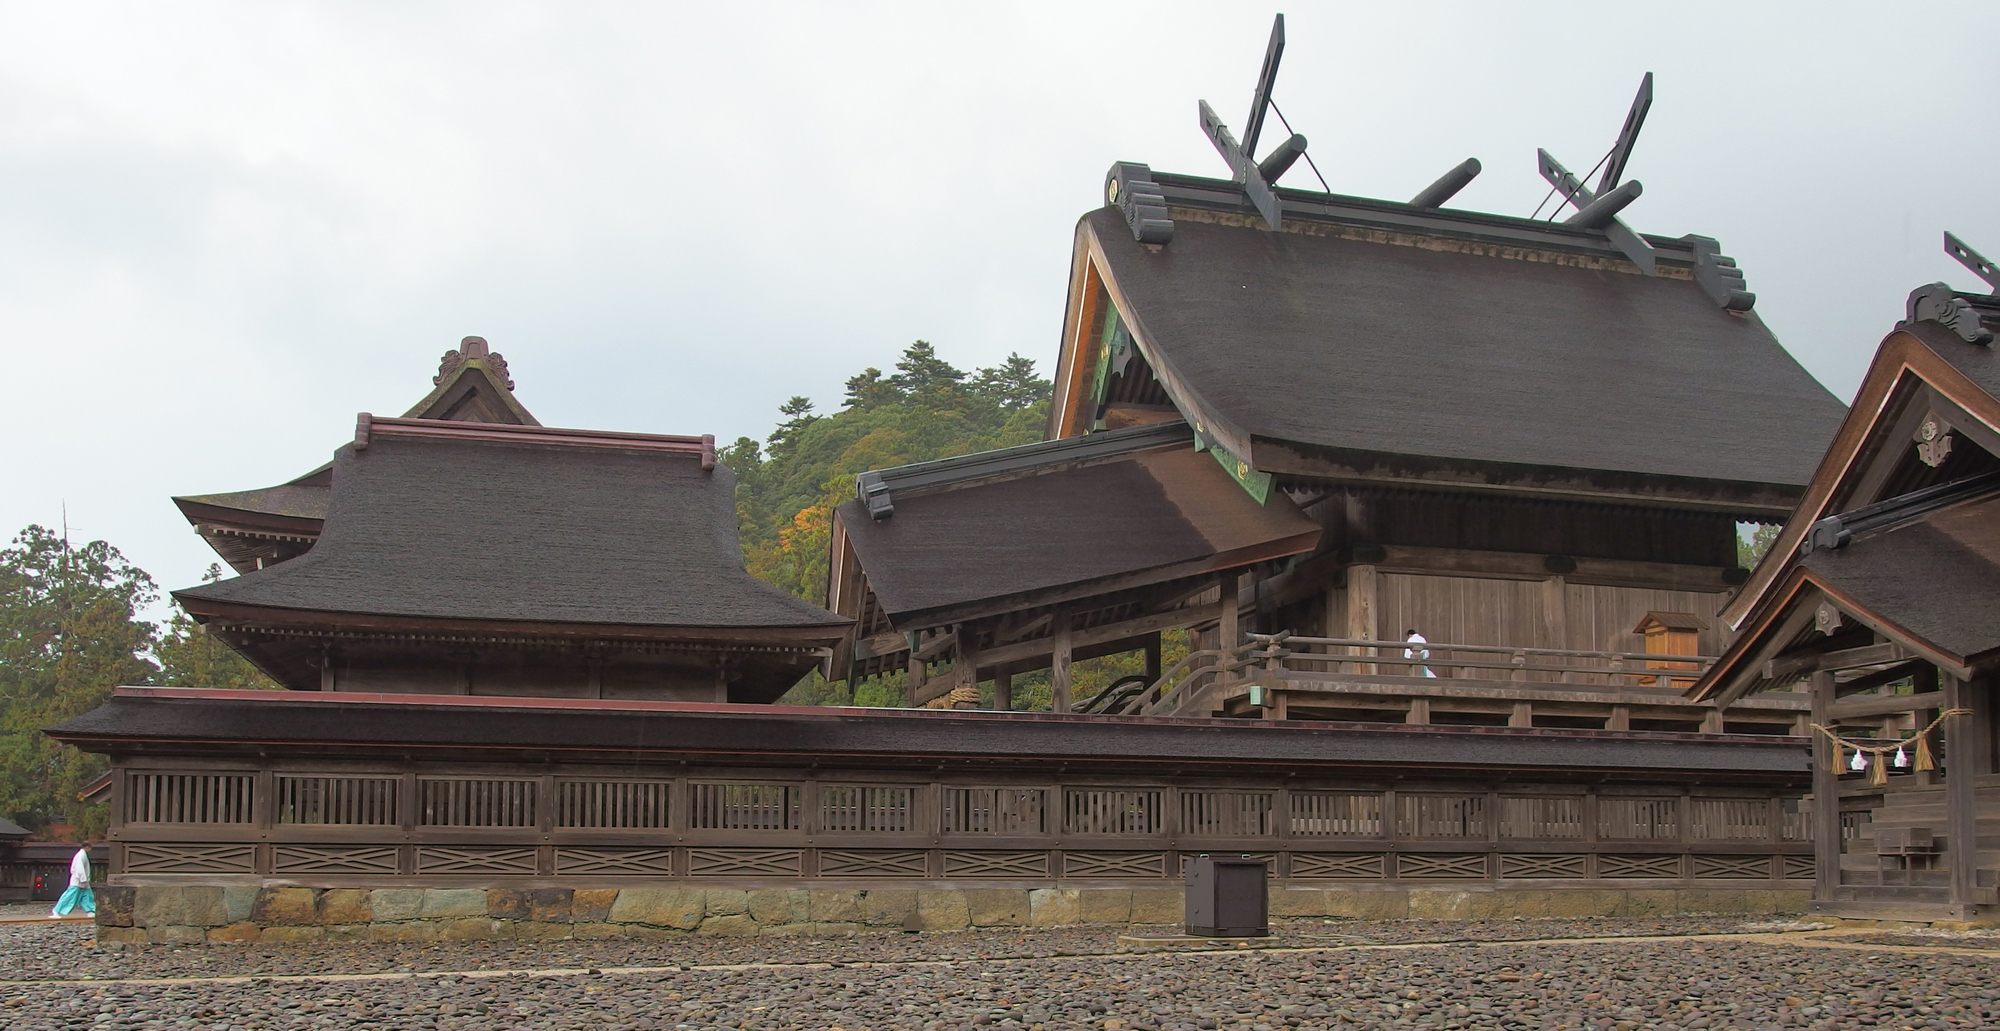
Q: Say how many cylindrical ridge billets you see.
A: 3